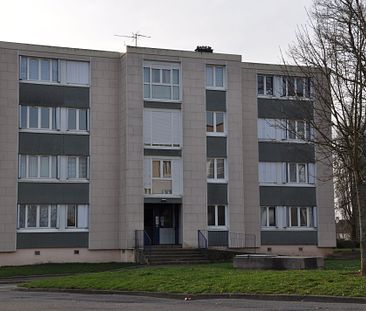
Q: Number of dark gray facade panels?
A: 15